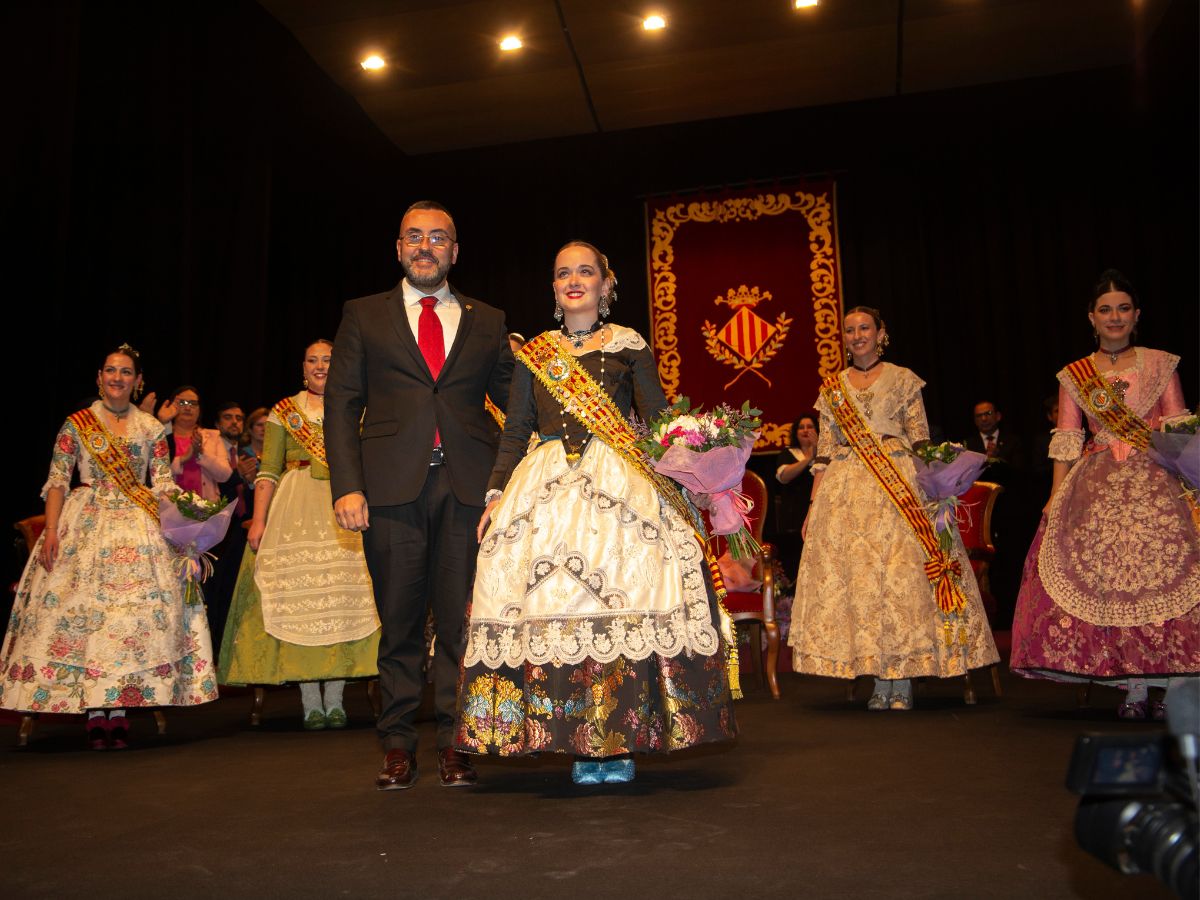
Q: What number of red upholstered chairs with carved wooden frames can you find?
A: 3